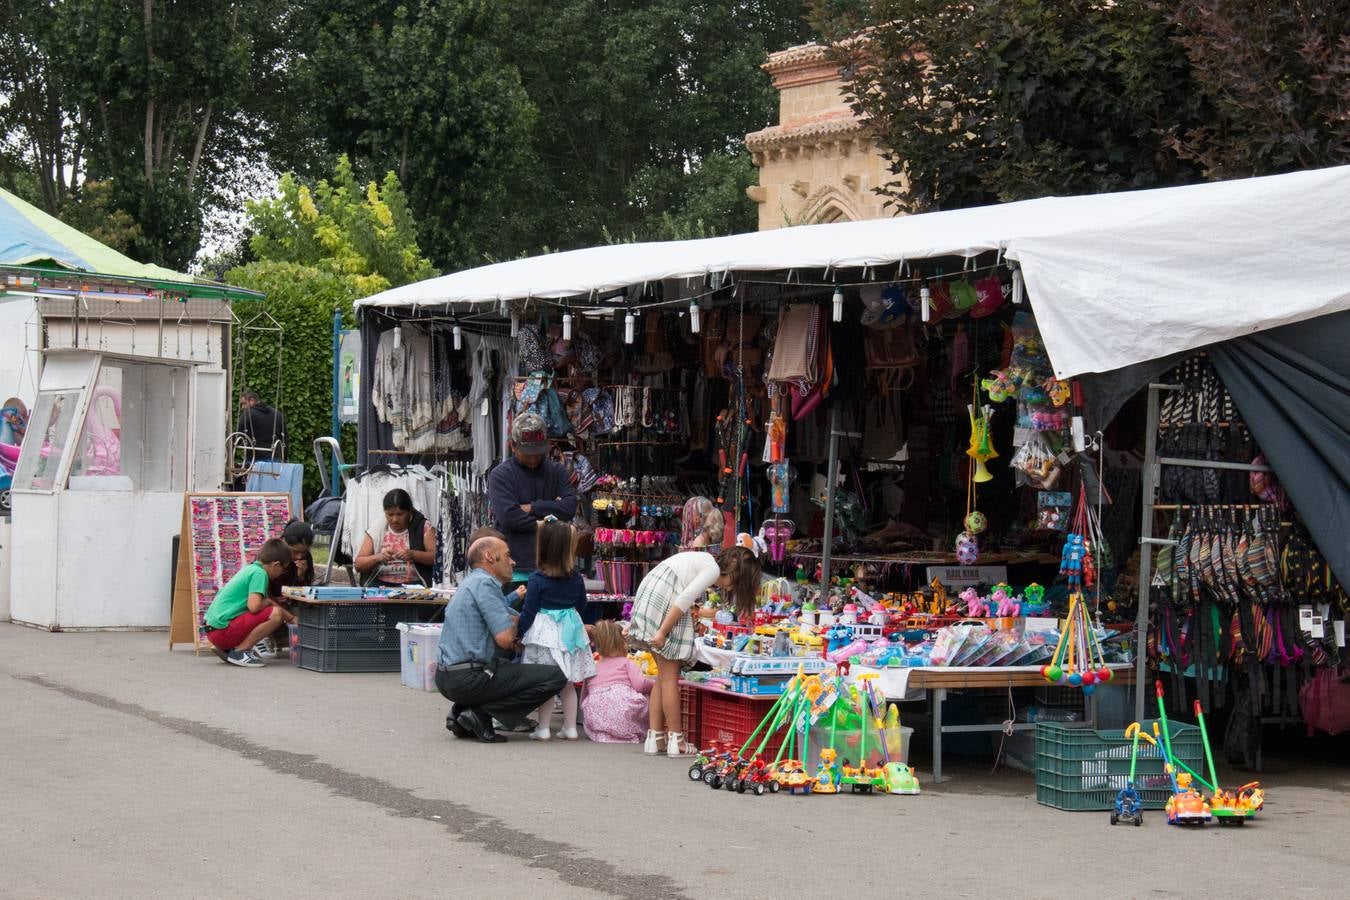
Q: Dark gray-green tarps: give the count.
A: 1